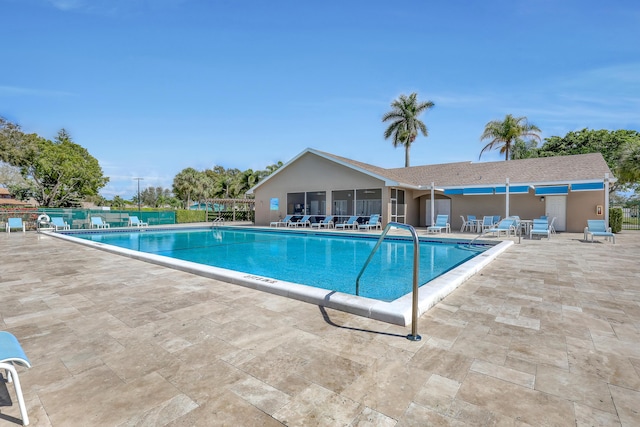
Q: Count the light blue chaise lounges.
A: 14